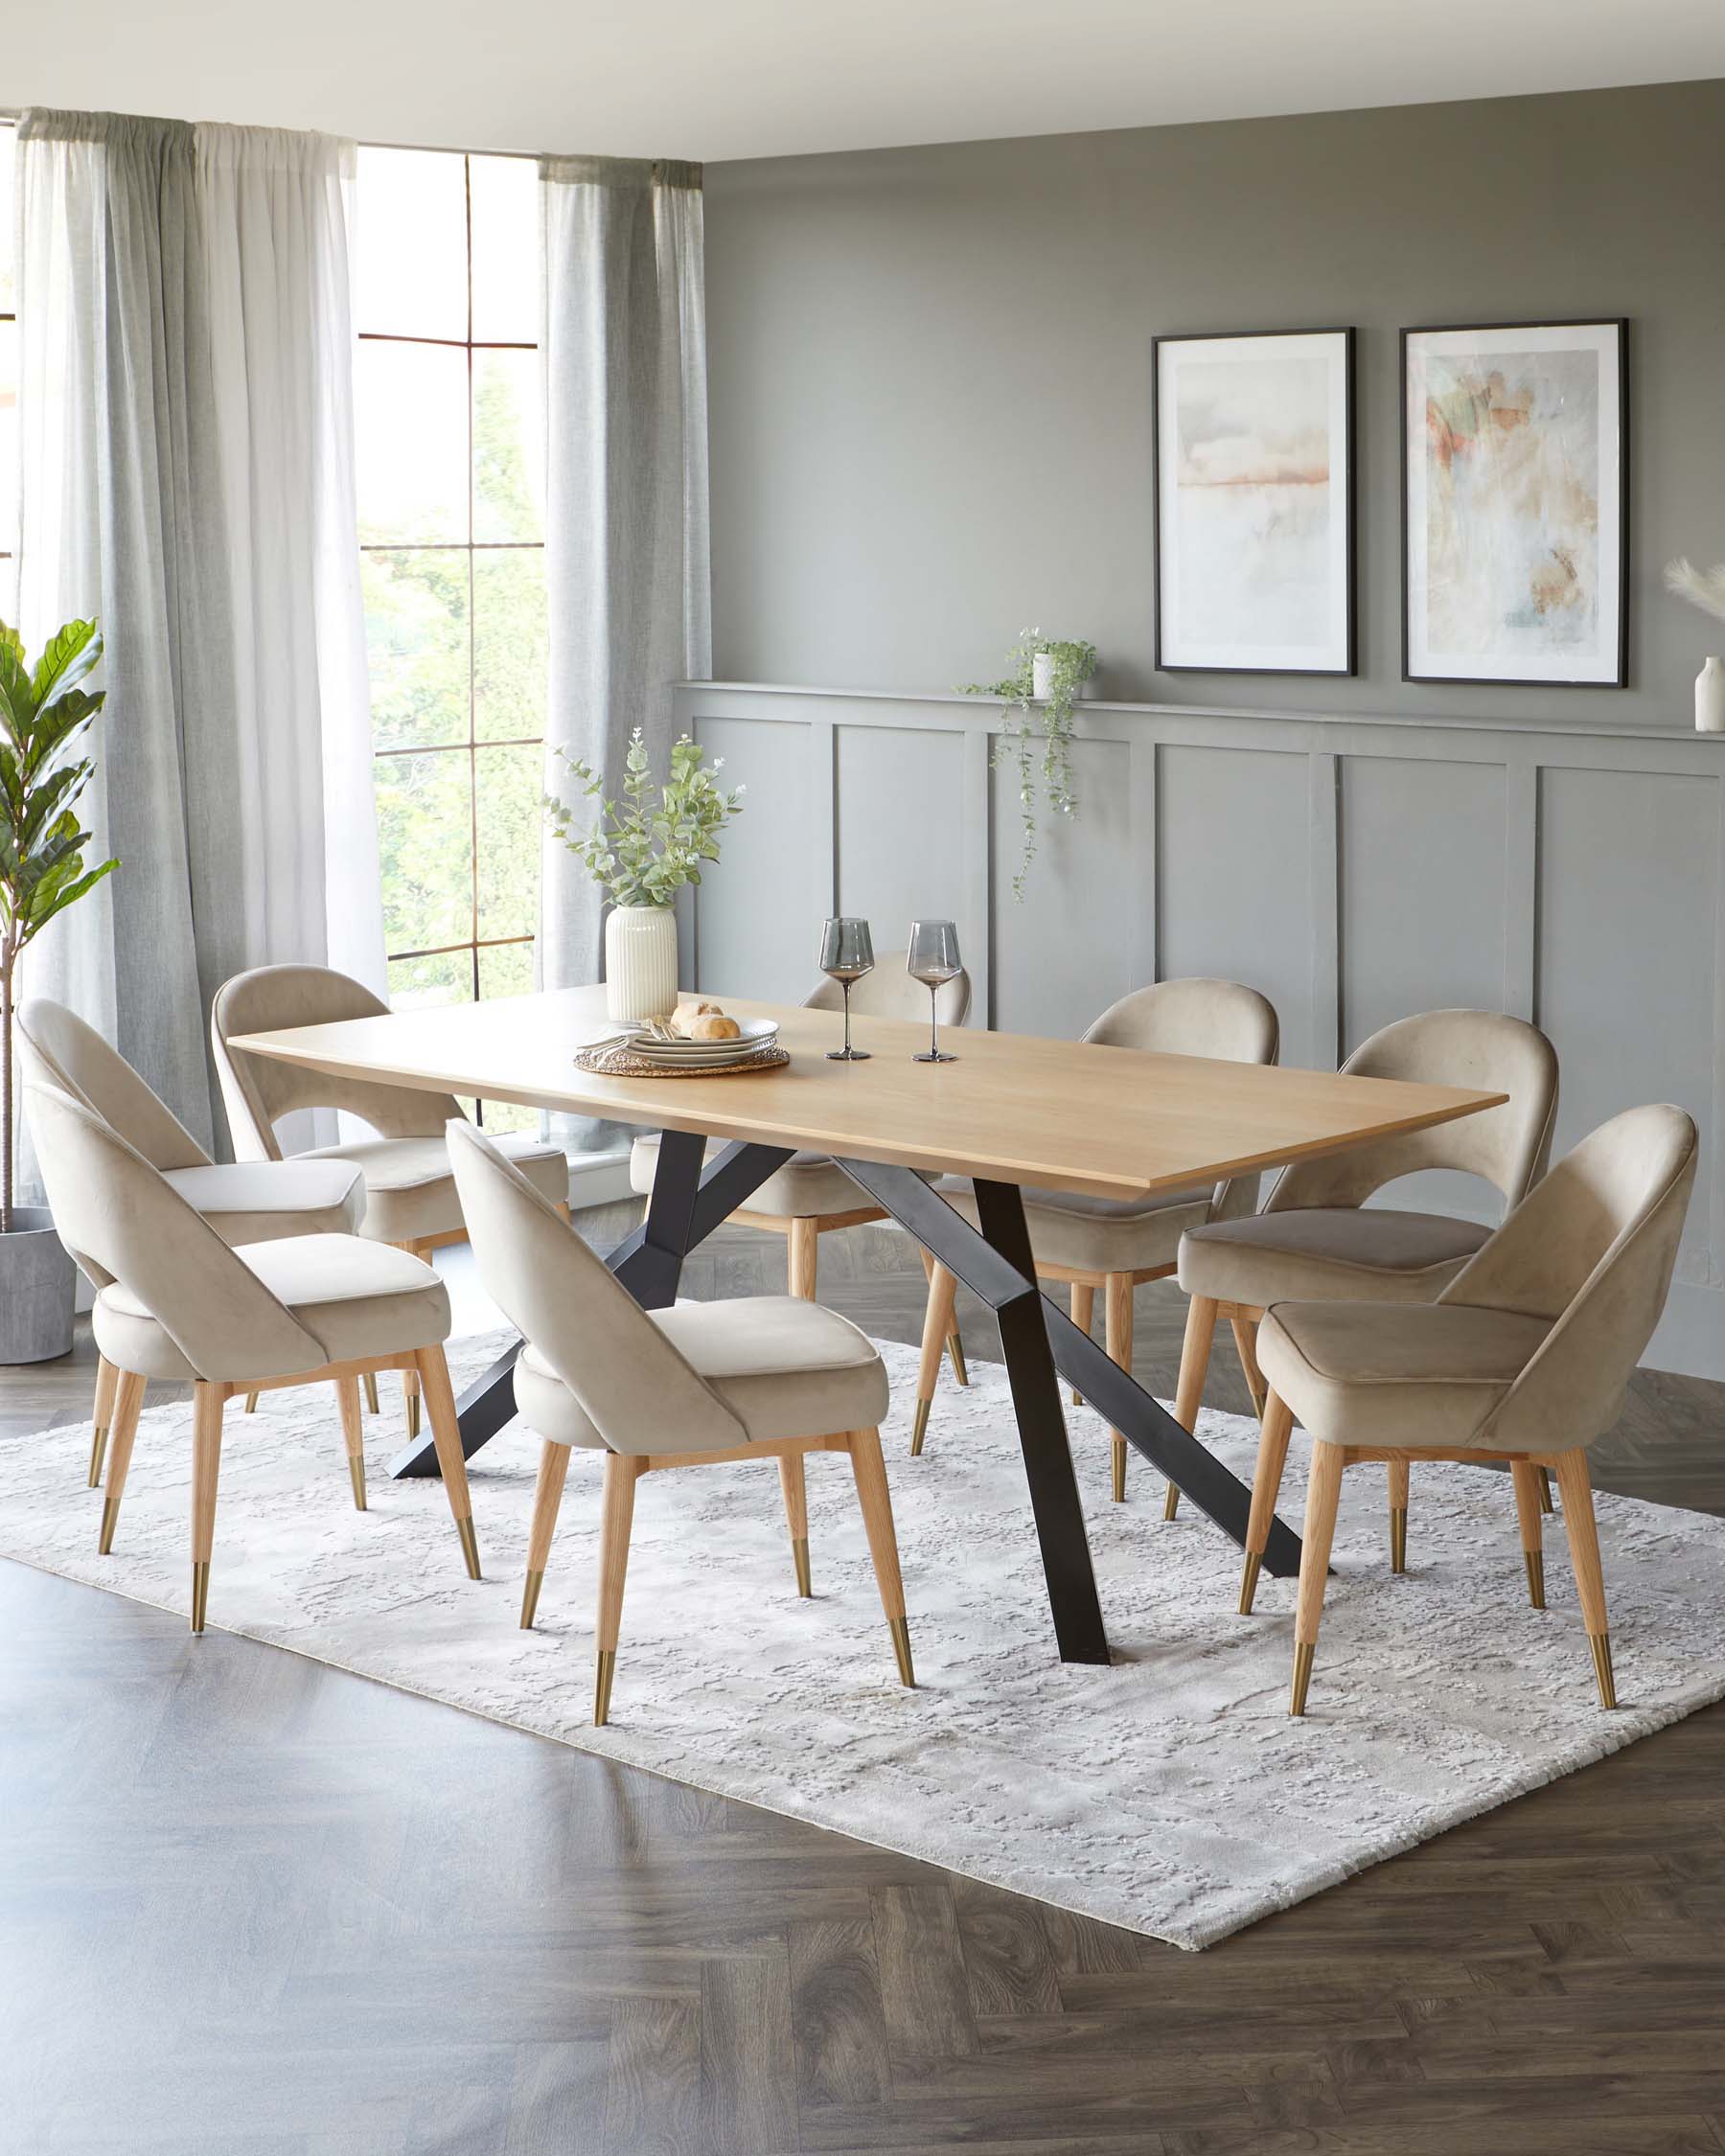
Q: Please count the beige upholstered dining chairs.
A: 8